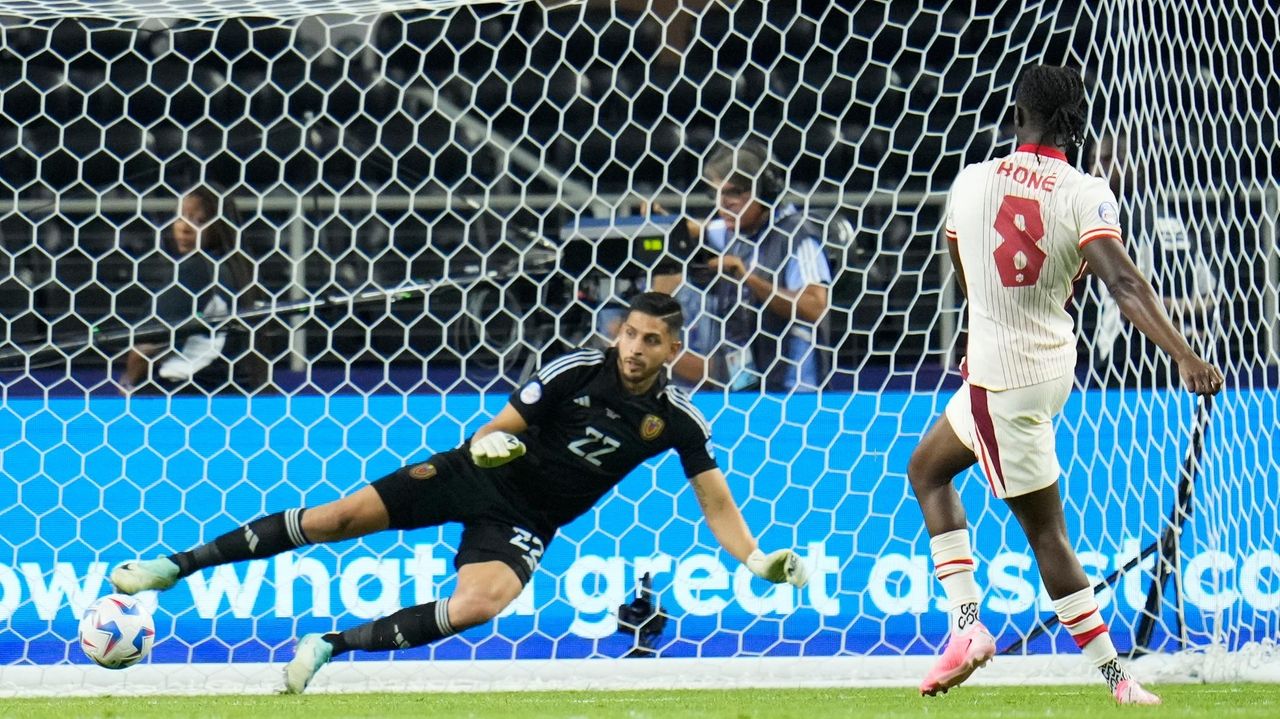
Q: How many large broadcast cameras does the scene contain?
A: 1